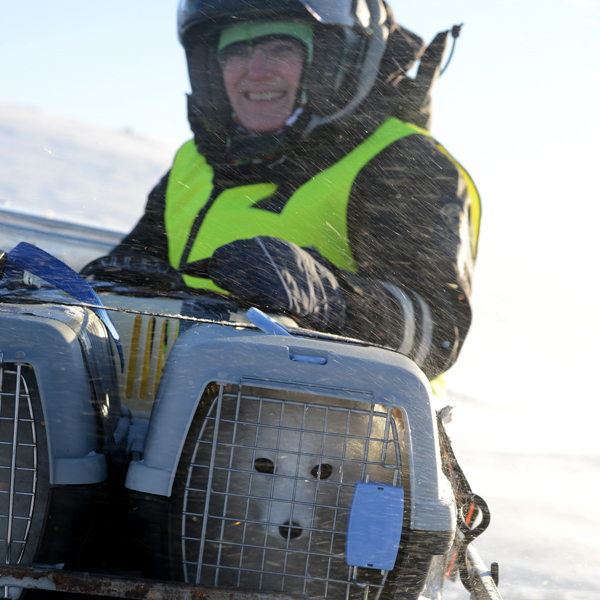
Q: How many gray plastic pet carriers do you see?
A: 2